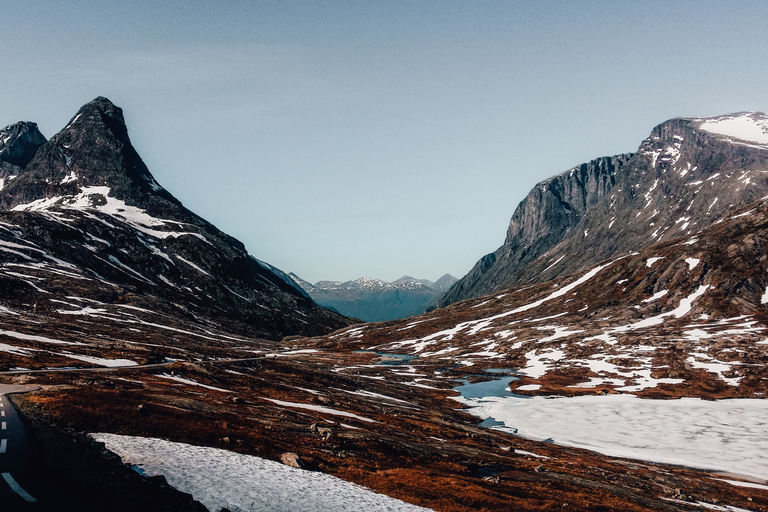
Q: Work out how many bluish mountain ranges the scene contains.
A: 1